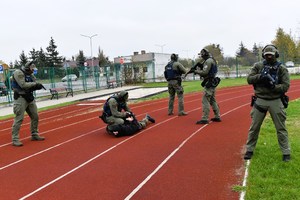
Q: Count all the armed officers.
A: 5